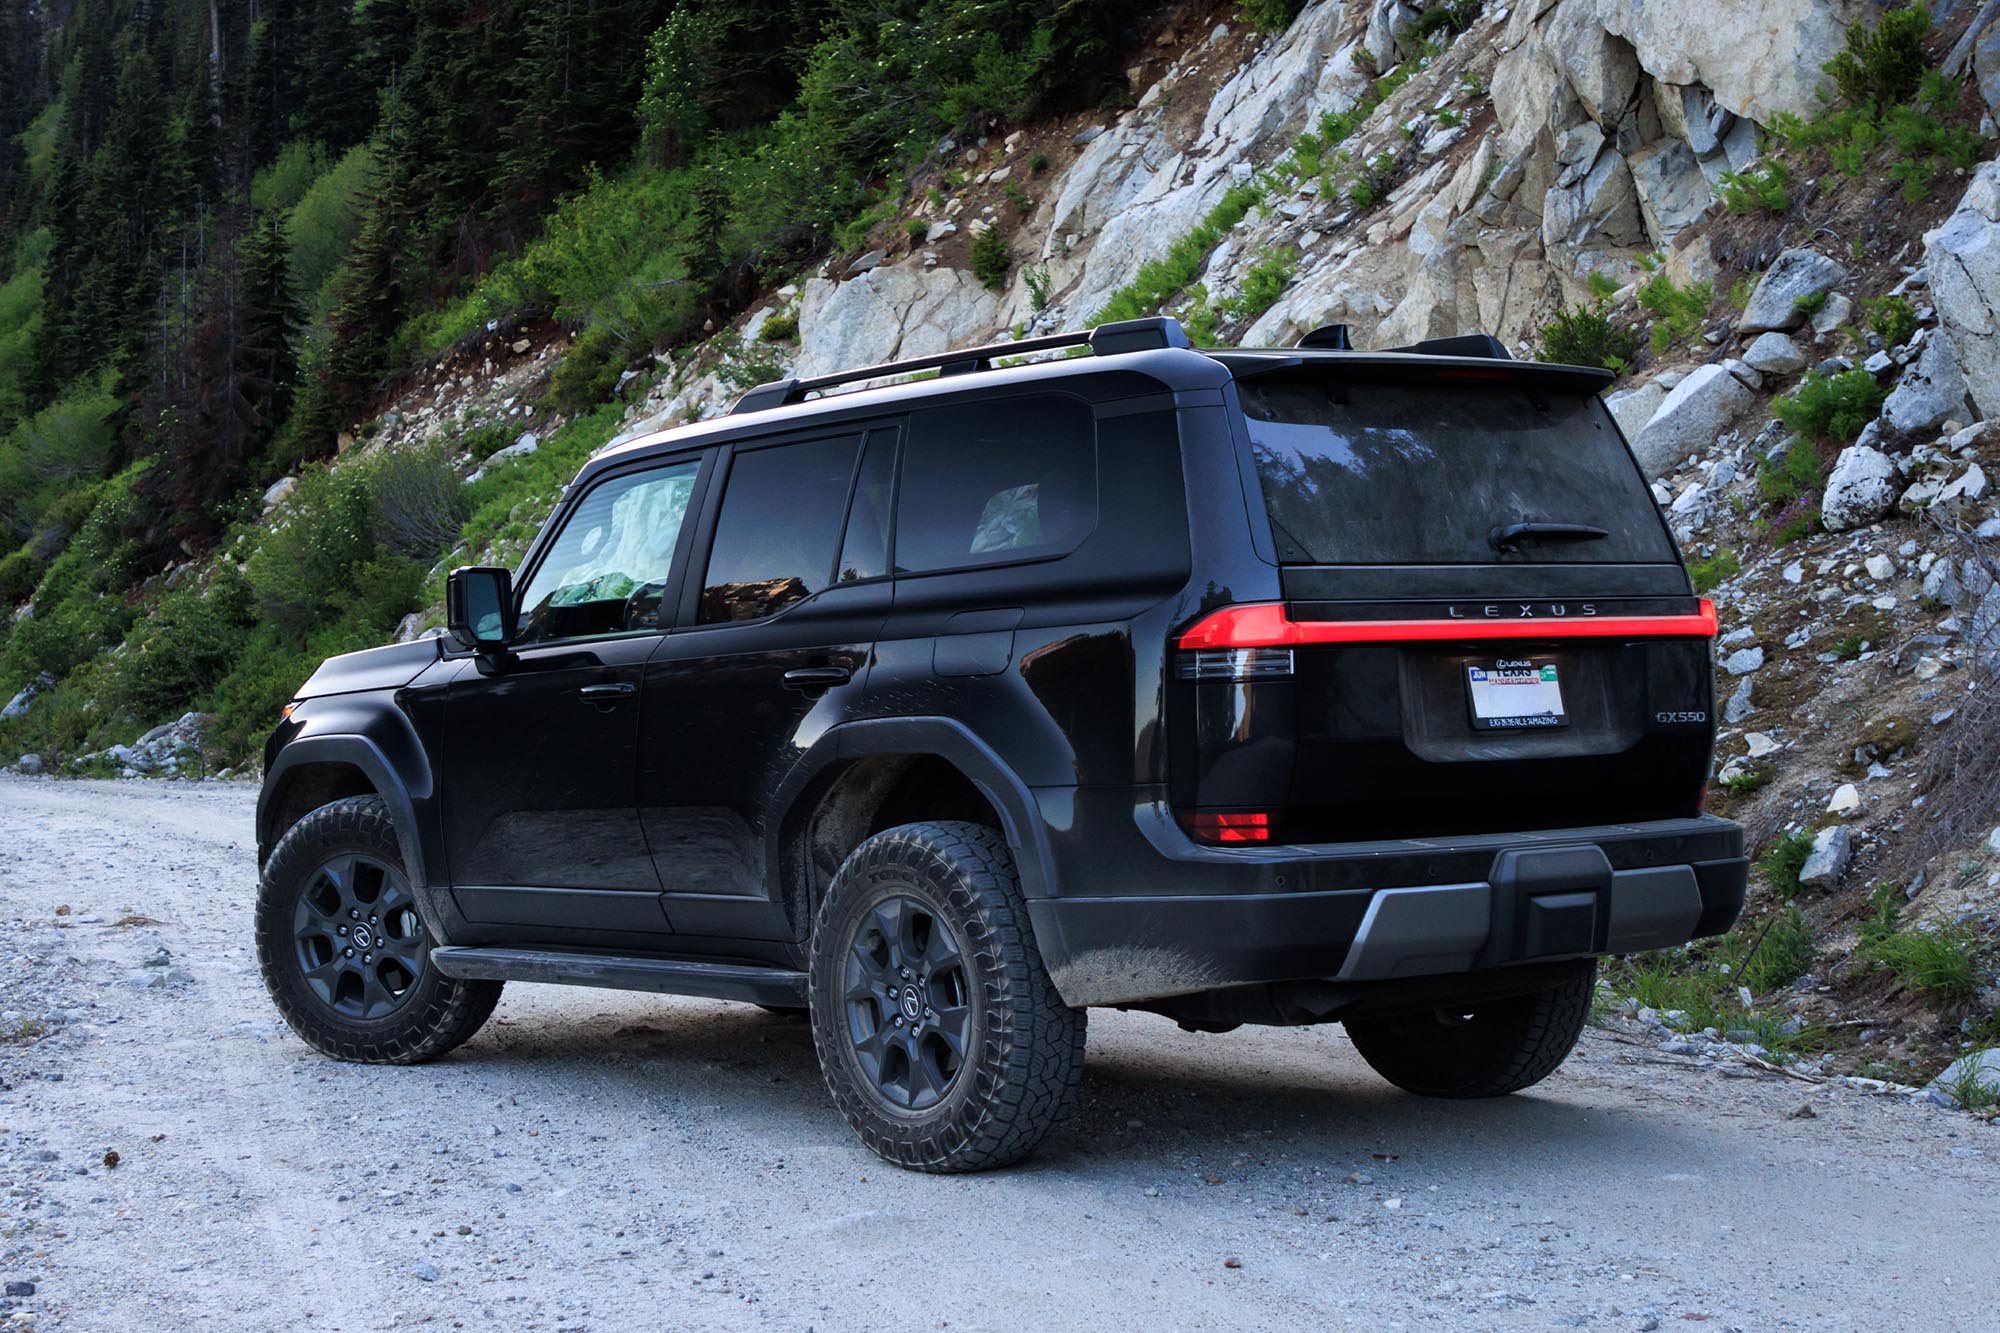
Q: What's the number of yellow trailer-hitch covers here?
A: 0